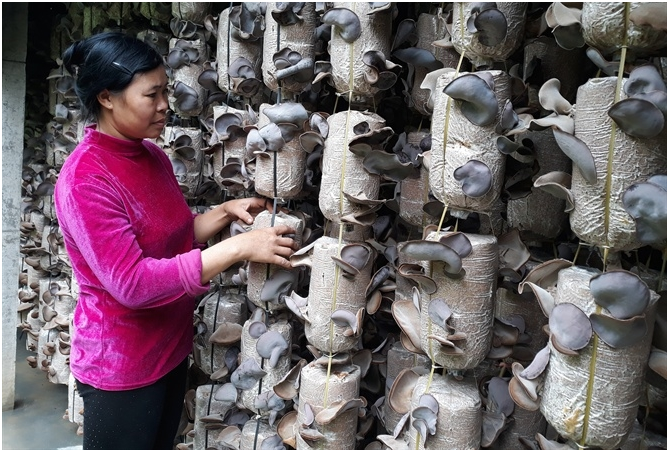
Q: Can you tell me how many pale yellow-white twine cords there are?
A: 3